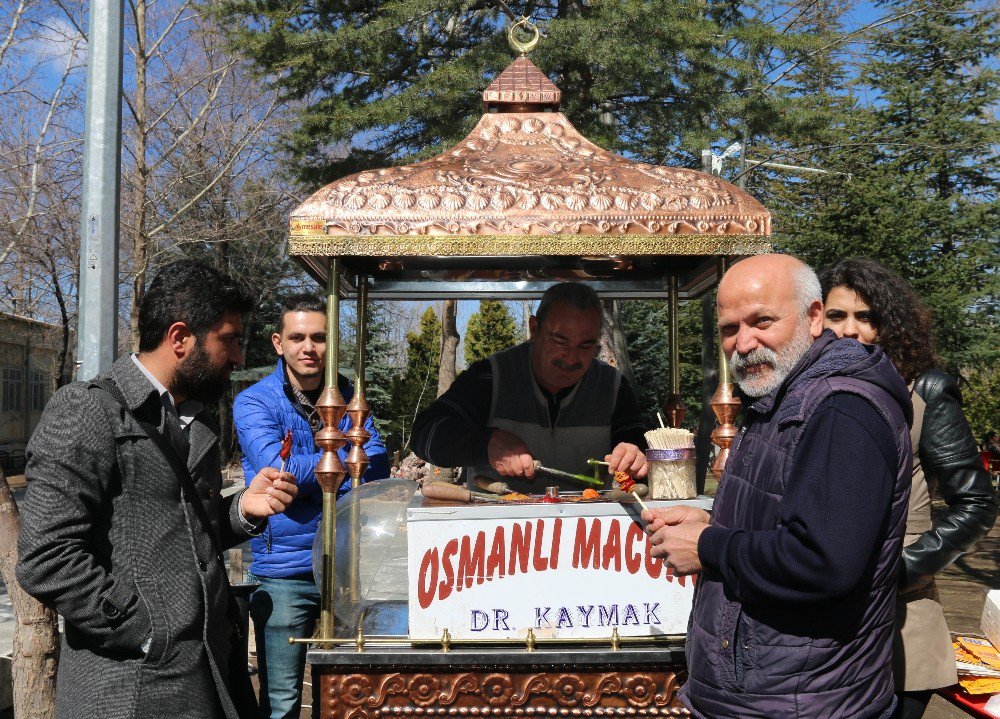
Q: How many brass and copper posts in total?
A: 4